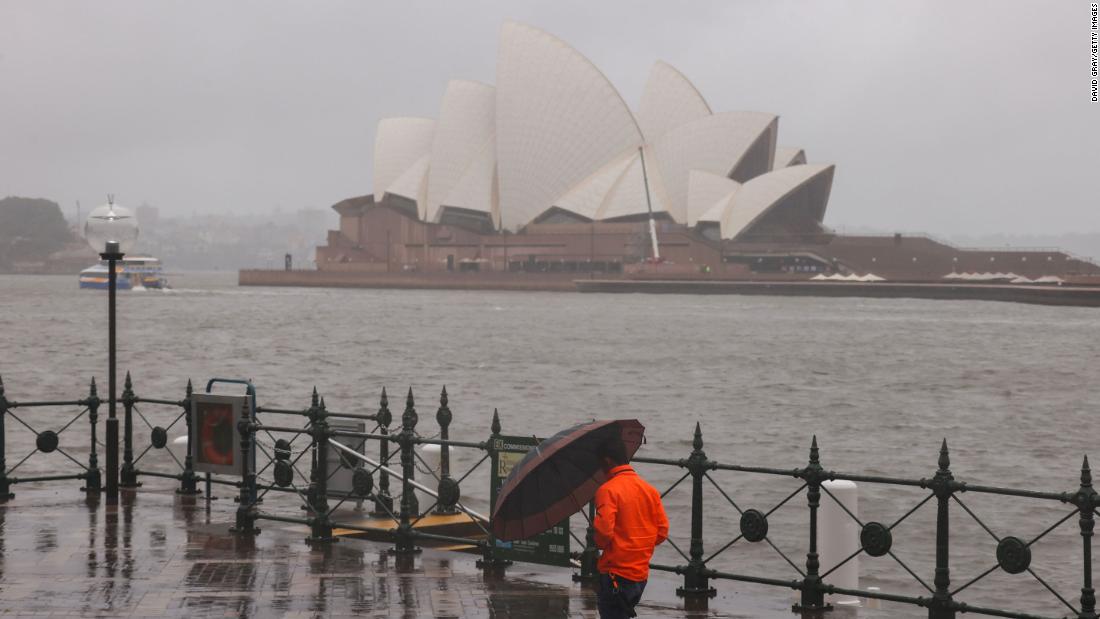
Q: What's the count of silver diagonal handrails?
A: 1